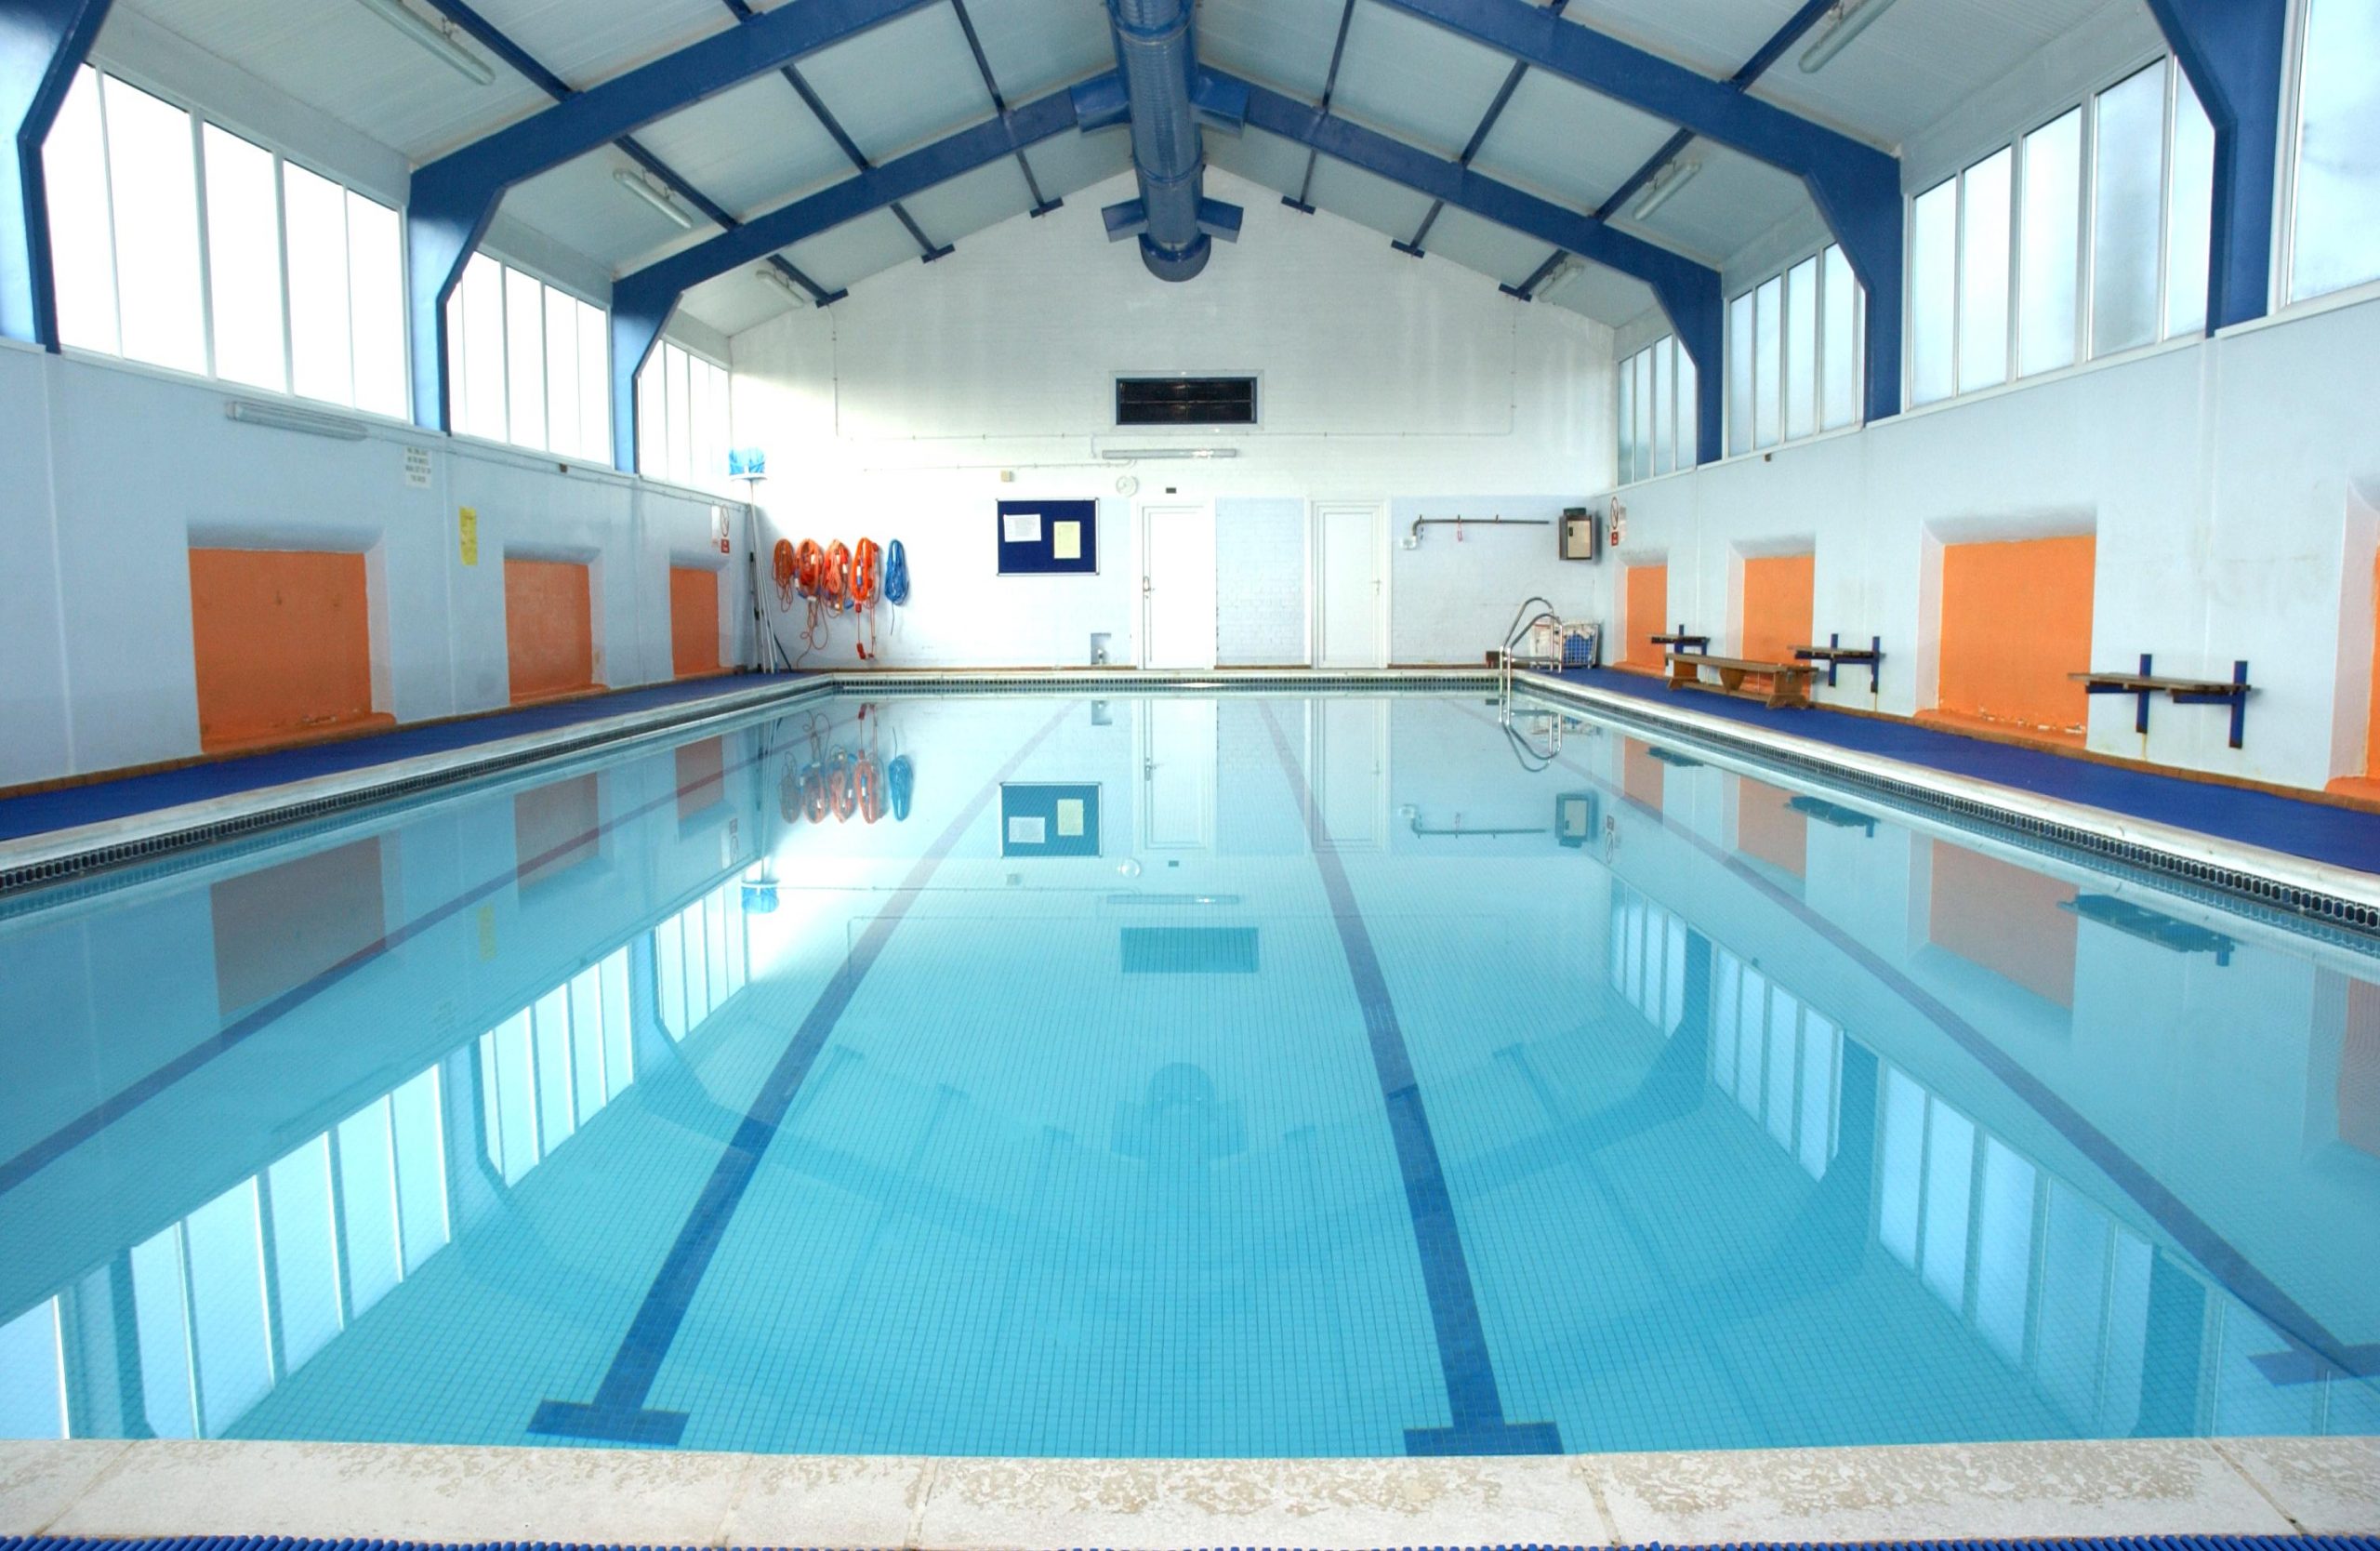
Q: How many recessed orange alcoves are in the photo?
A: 7